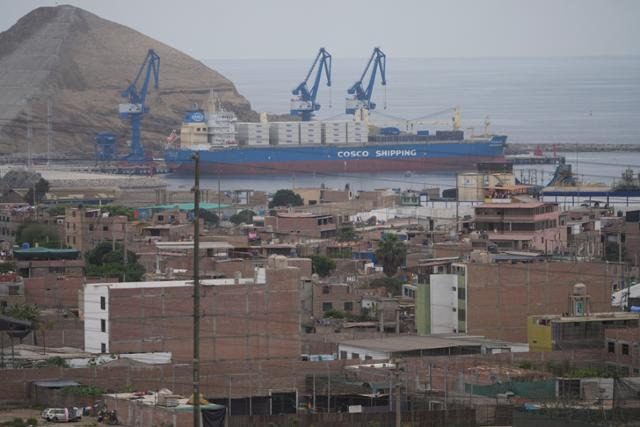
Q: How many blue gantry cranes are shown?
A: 3